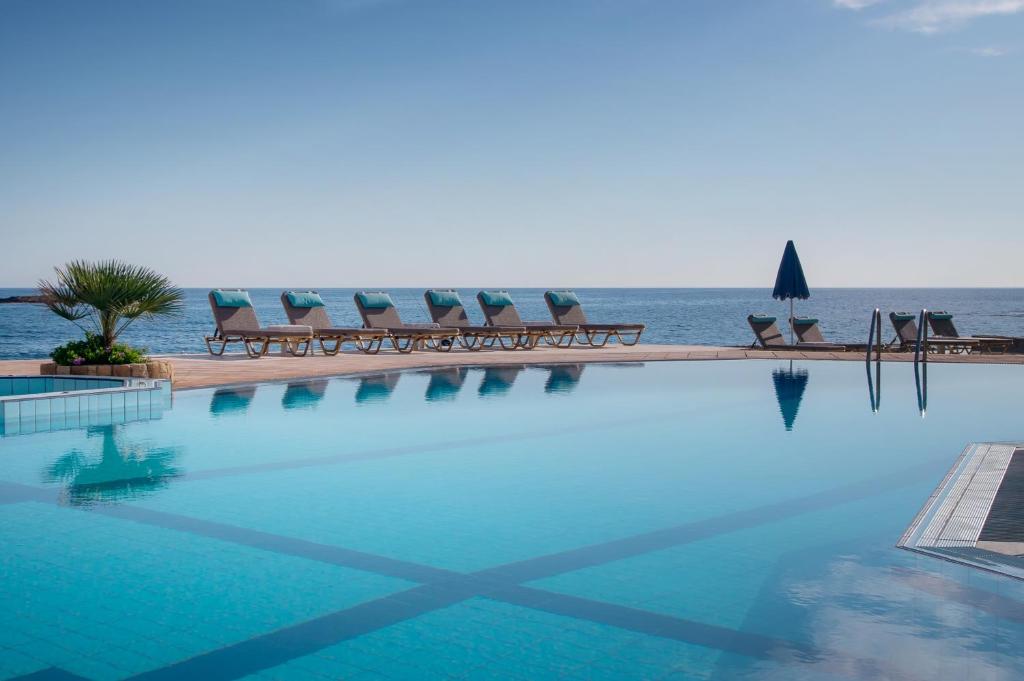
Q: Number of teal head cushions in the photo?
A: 10